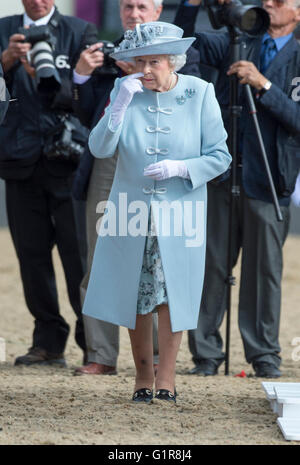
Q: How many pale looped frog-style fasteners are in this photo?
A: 4